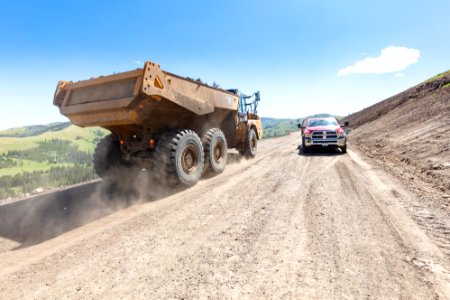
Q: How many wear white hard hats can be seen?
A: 0